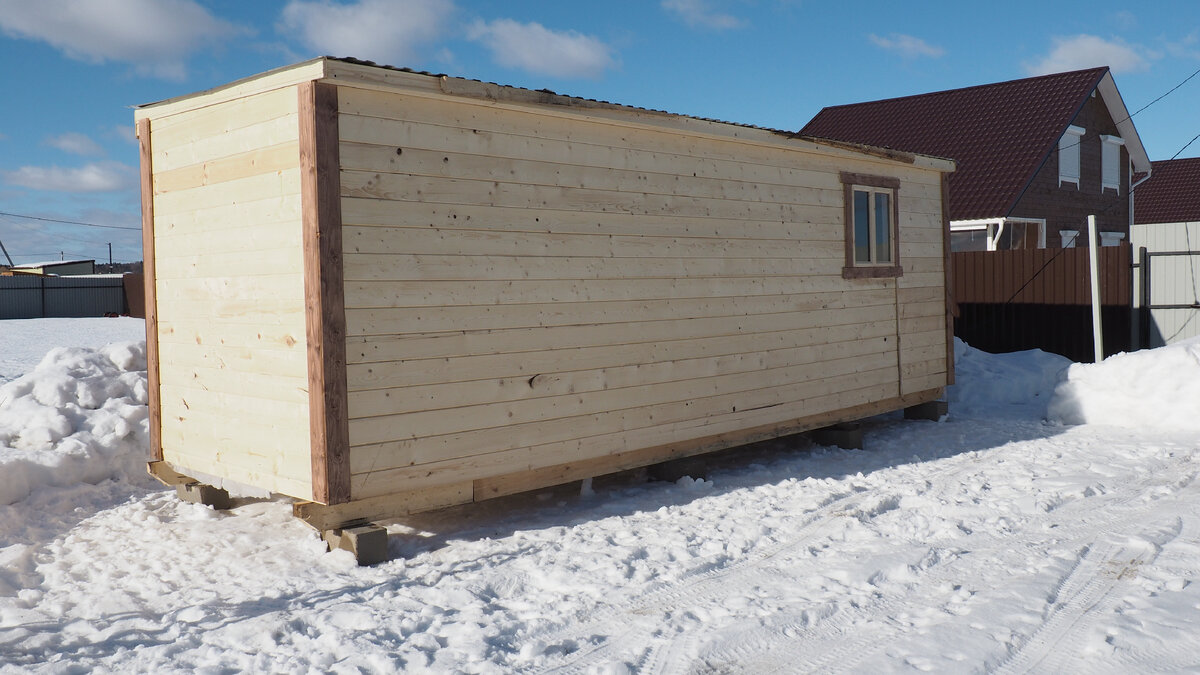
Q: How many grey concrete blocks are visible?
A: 5